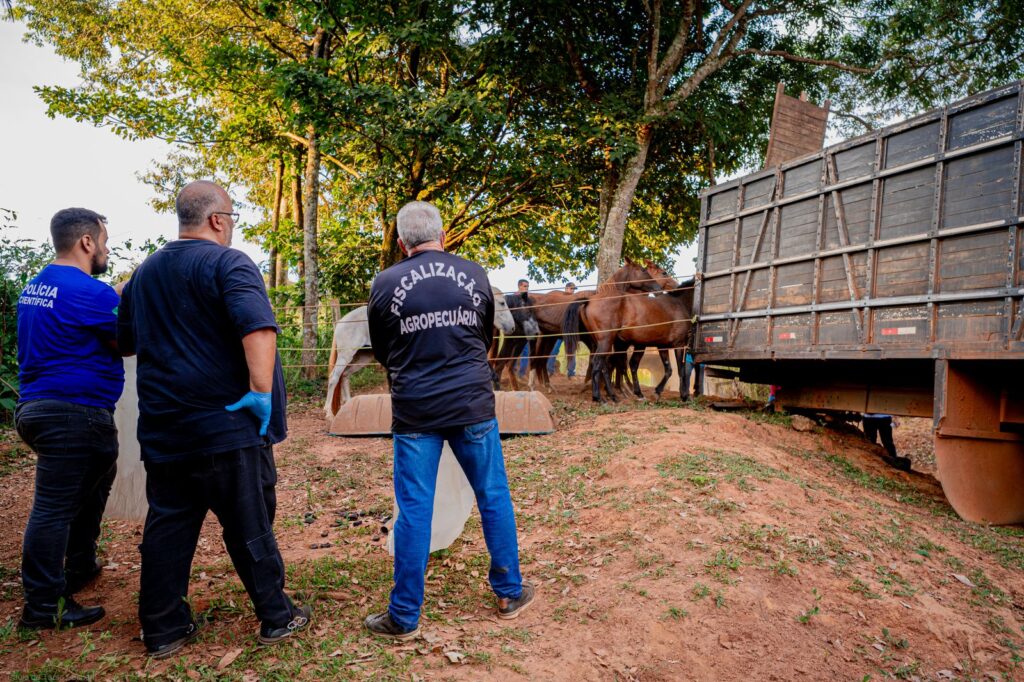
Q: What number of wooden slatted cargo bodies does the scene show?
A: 1